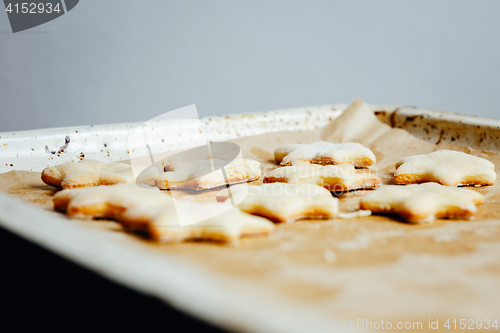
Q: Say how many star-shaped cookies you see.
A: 9